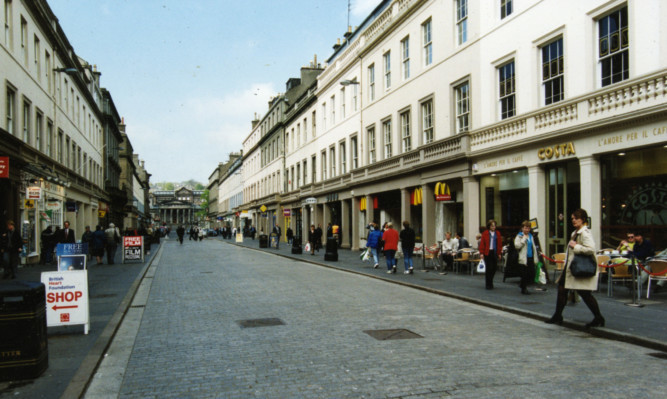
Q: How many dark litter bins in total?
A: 4